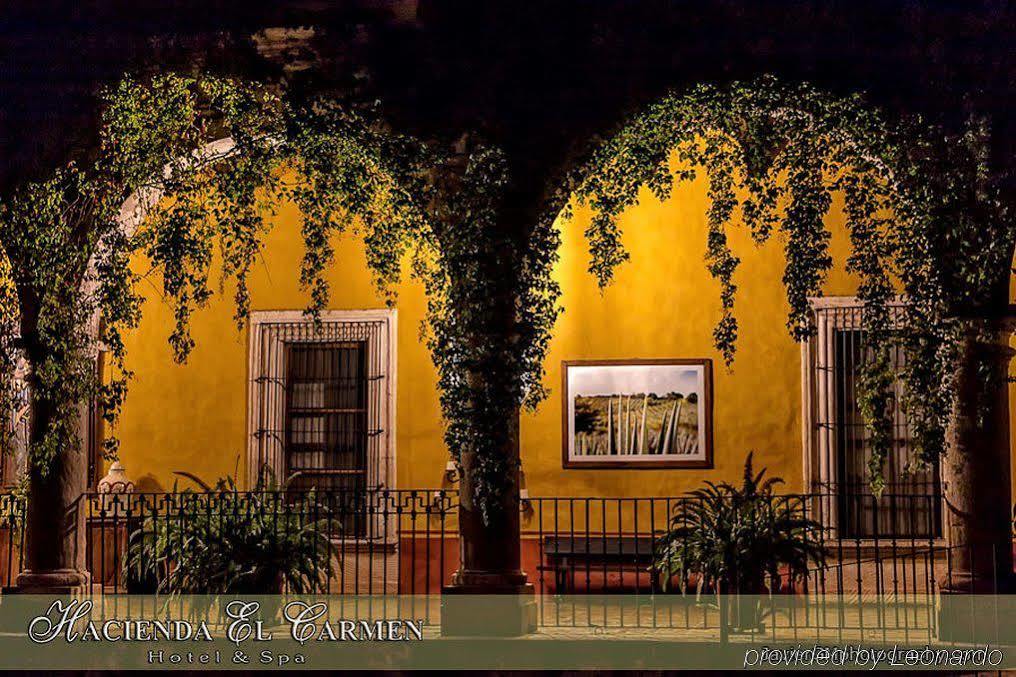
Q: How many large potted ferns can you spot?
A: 2